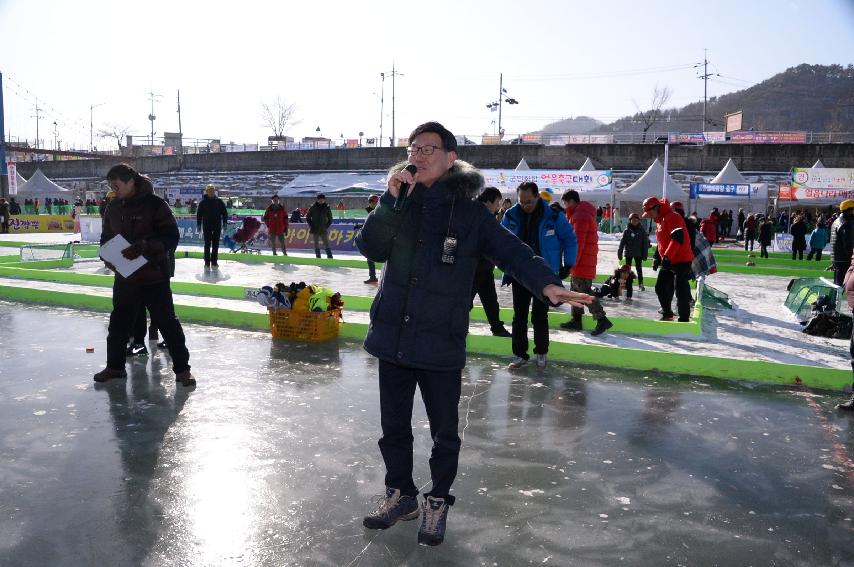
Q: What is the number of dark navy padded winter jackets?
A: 1